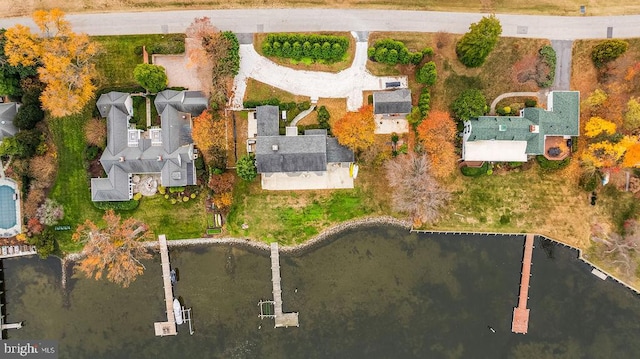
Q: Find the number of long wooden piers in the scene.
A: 3